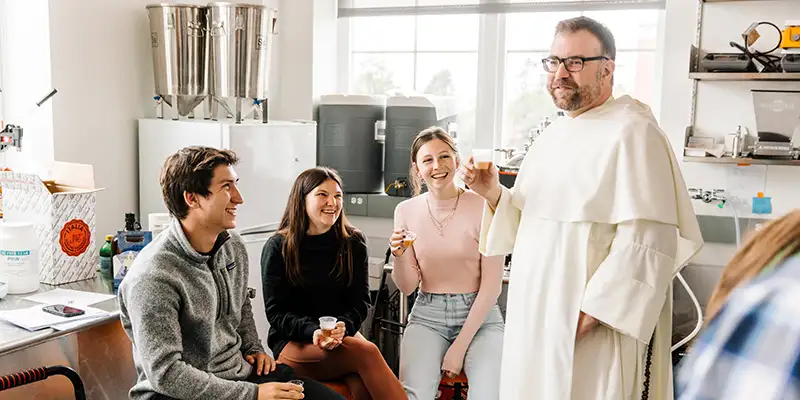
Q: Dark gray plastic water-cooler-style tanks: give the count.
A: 2